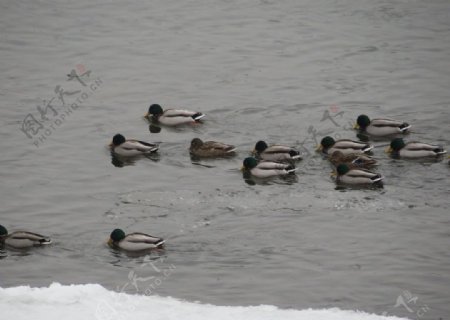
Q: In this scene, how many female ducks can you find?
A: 2